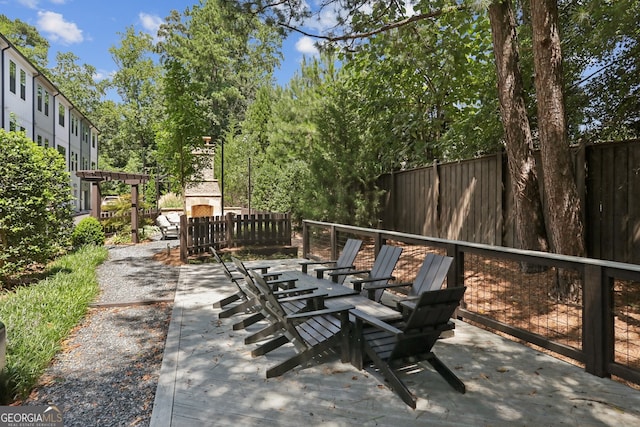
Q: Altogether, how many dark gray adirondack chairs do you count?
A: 7